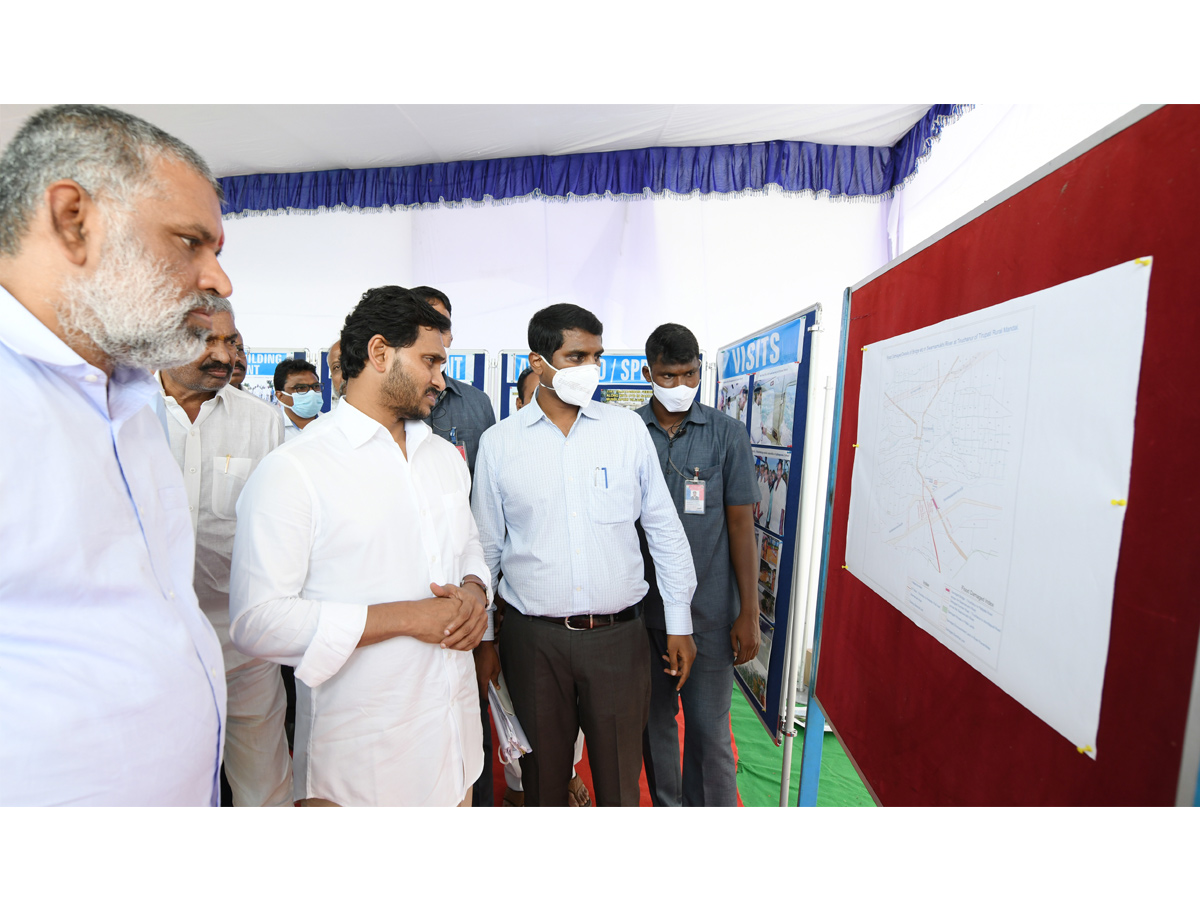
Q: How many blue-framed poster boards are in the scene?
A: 4